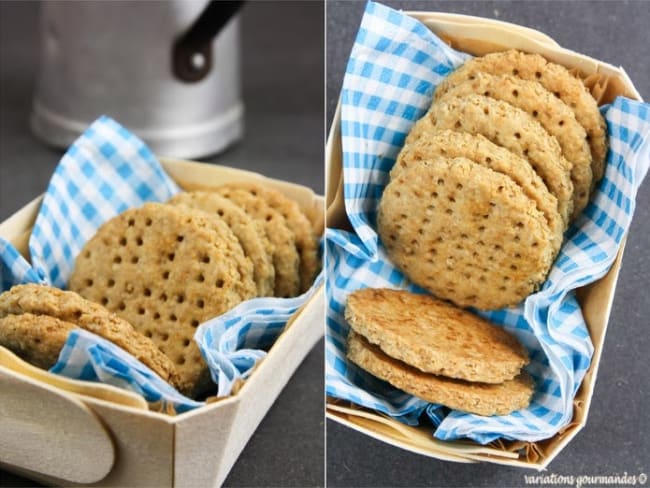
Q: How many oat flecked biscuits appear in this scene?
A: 13